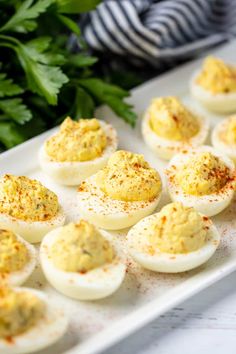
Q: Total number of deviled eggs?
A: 11